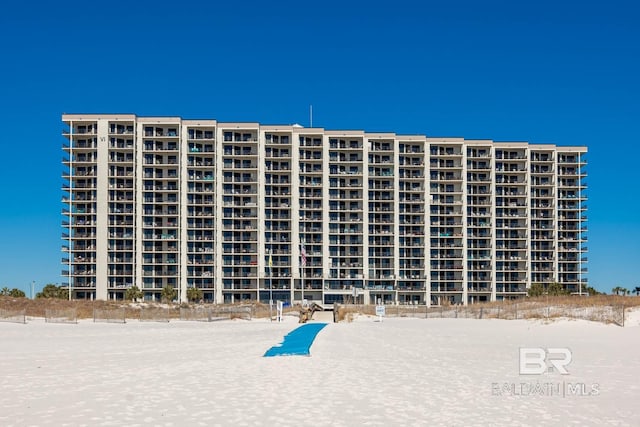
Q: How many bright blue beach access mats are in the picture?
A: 1